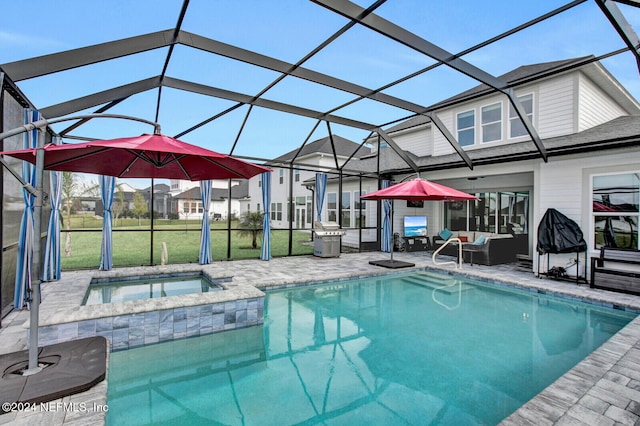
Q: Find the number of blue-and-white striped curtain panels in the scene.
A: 7